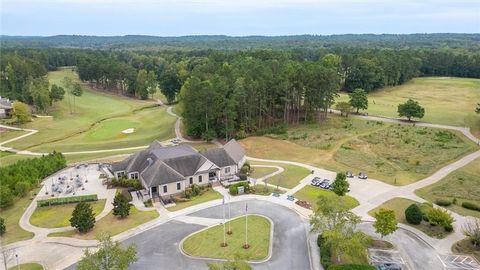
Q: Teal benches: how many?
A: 2